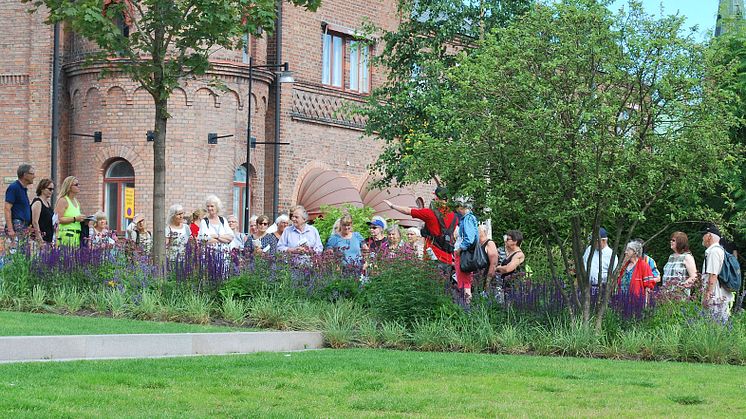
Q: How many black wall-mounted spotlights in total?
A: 4